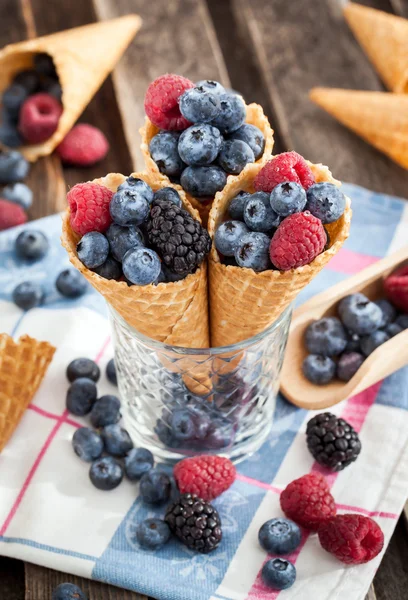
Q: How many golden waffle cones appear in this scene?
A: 7